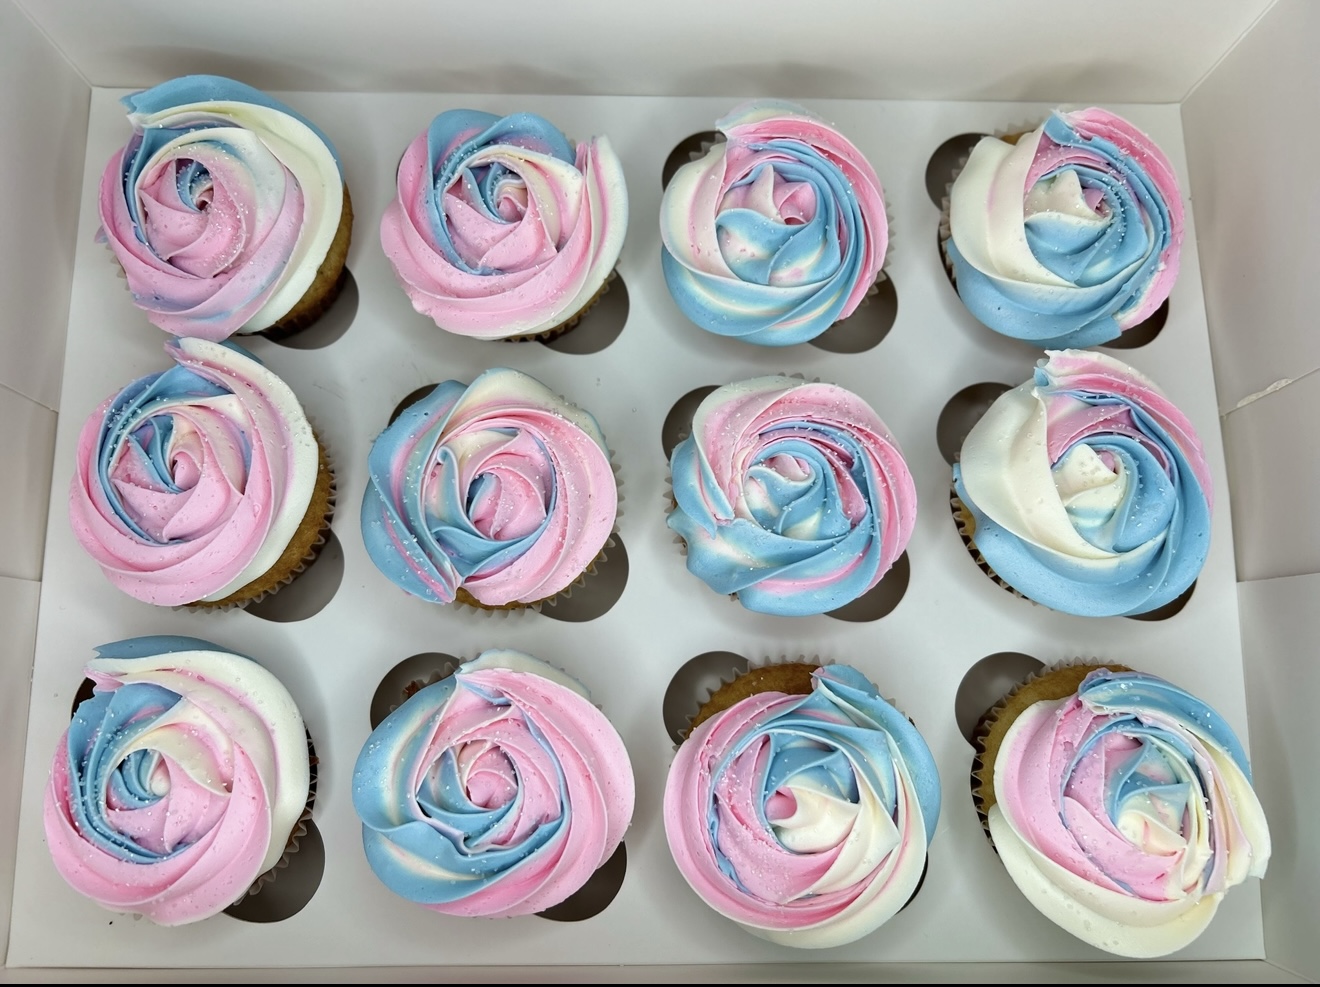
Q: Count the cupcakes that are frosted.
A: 12